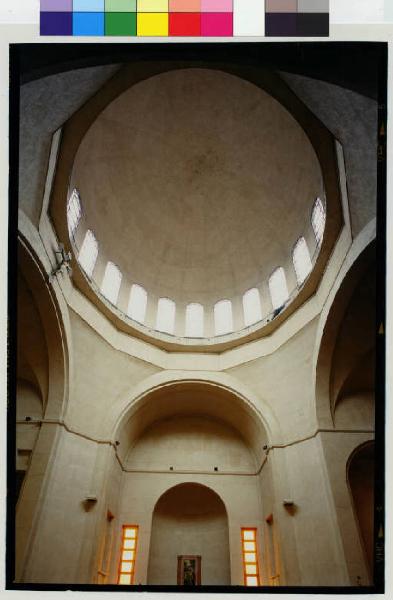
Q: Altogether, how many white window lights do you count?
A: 11